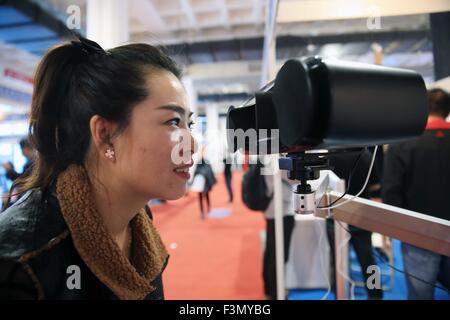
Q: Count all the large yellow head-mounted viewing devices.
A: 0